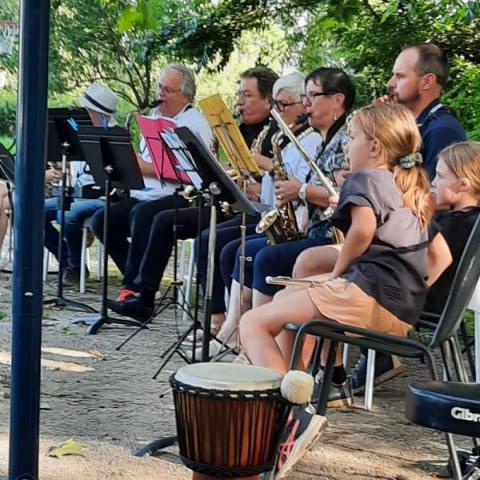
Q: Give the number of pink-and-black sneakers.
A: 1